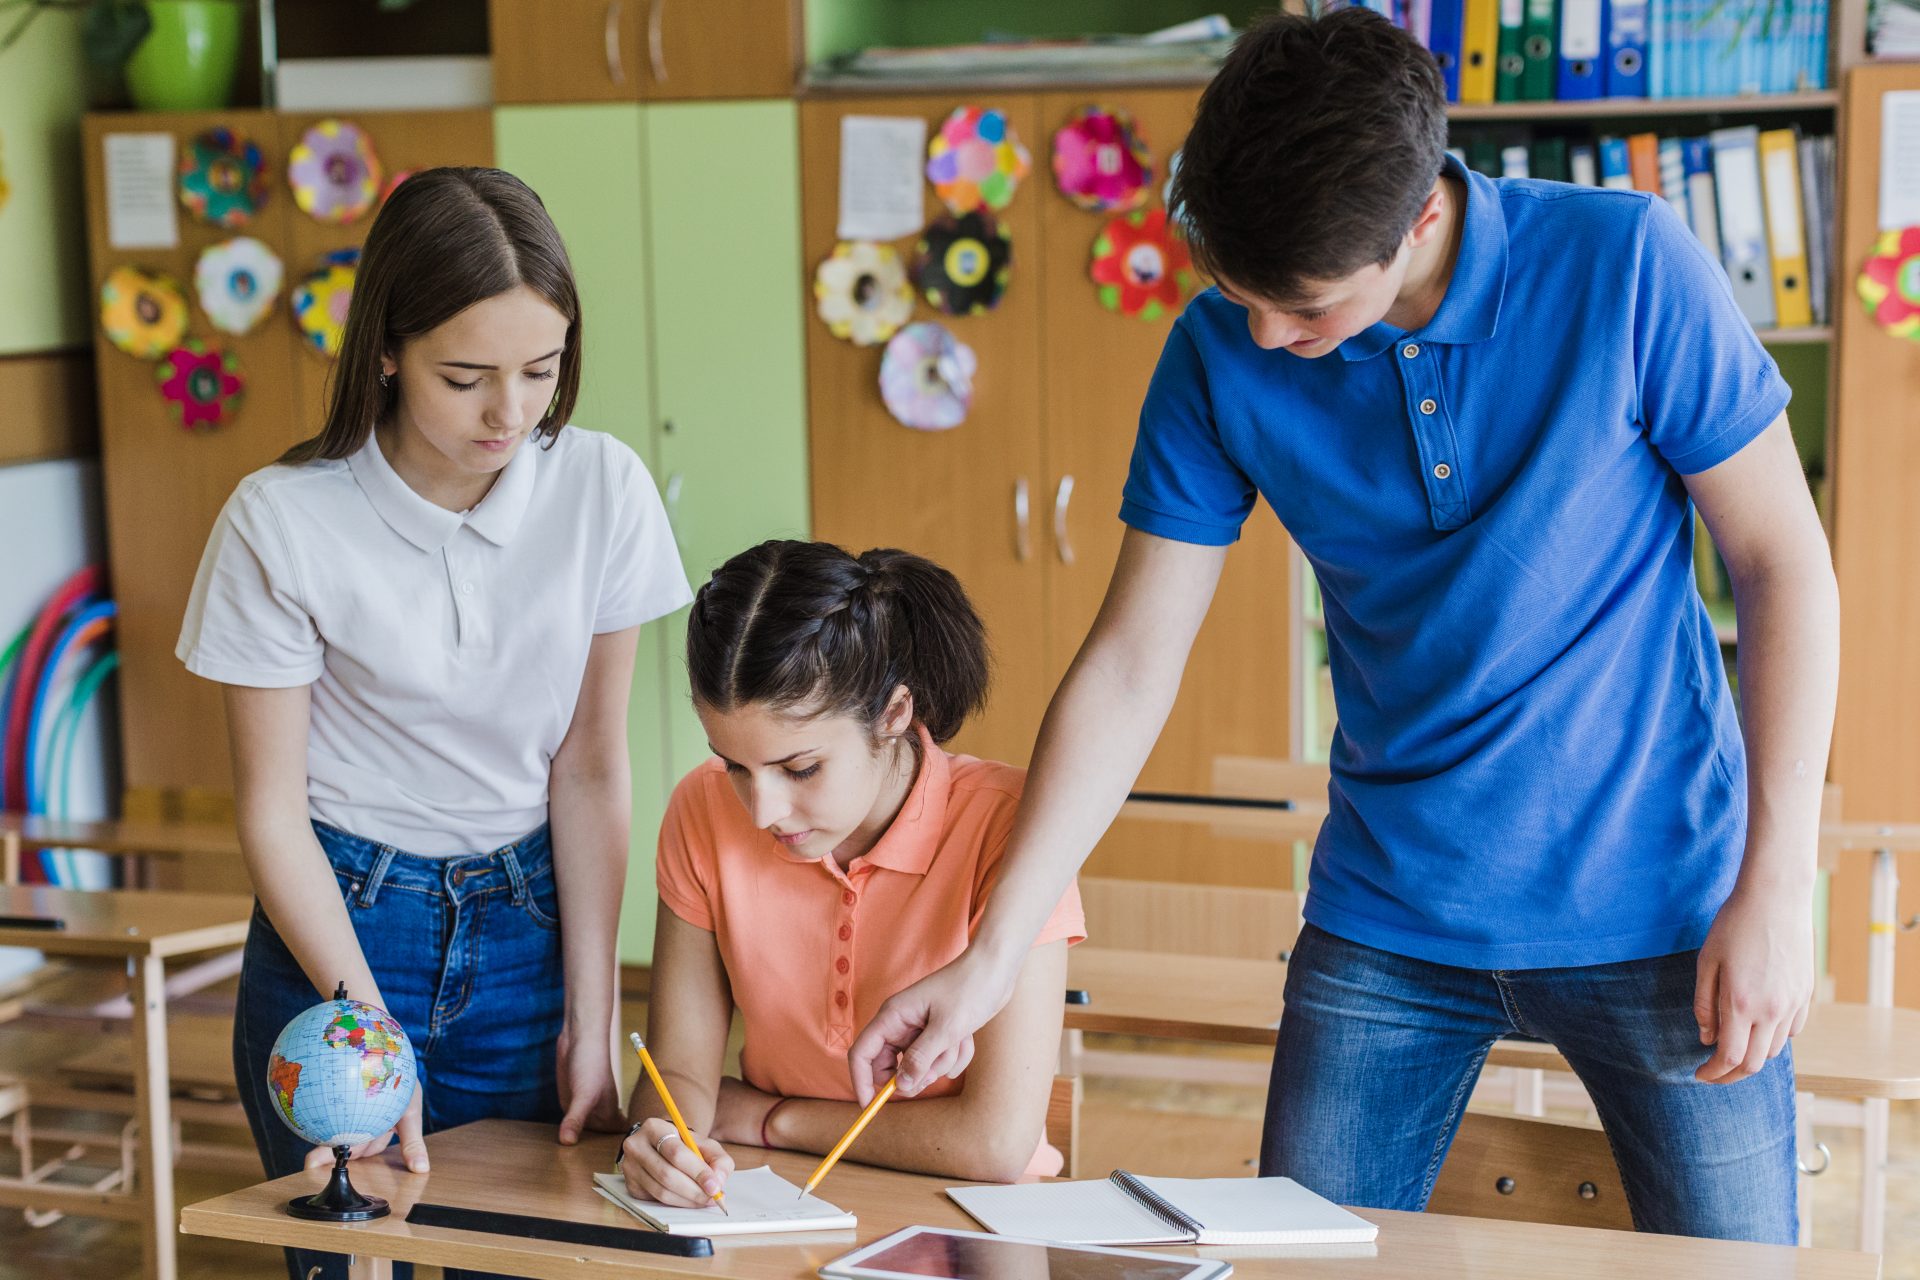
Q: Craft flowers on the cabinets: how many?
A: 15